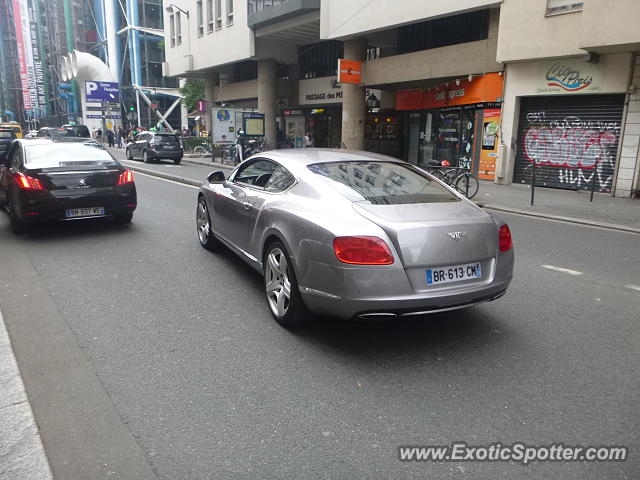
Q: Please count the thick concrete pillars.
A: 3